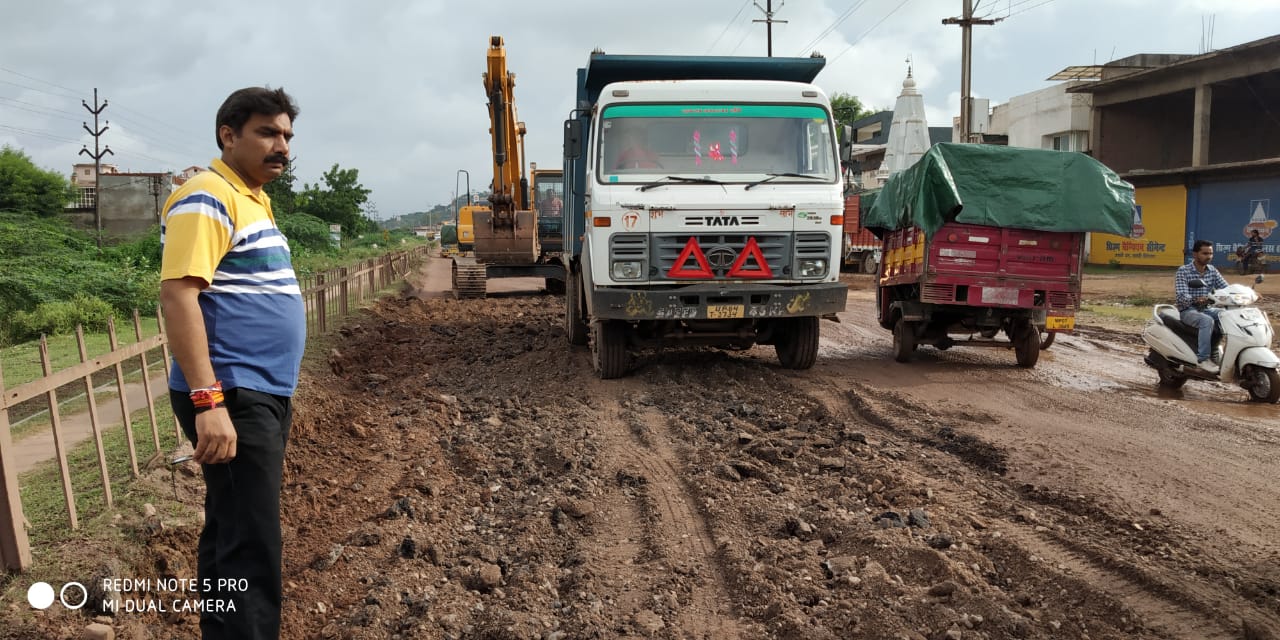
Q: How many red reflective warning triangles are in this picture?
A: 2